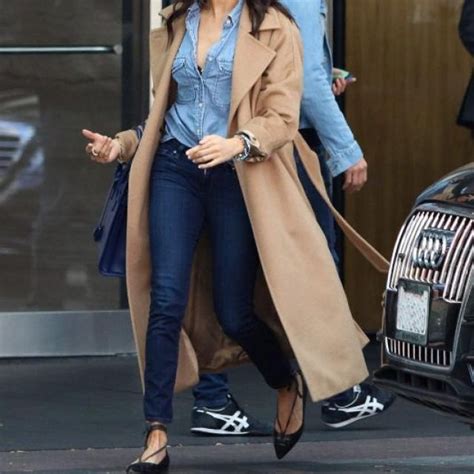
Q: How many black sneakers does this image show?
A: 2